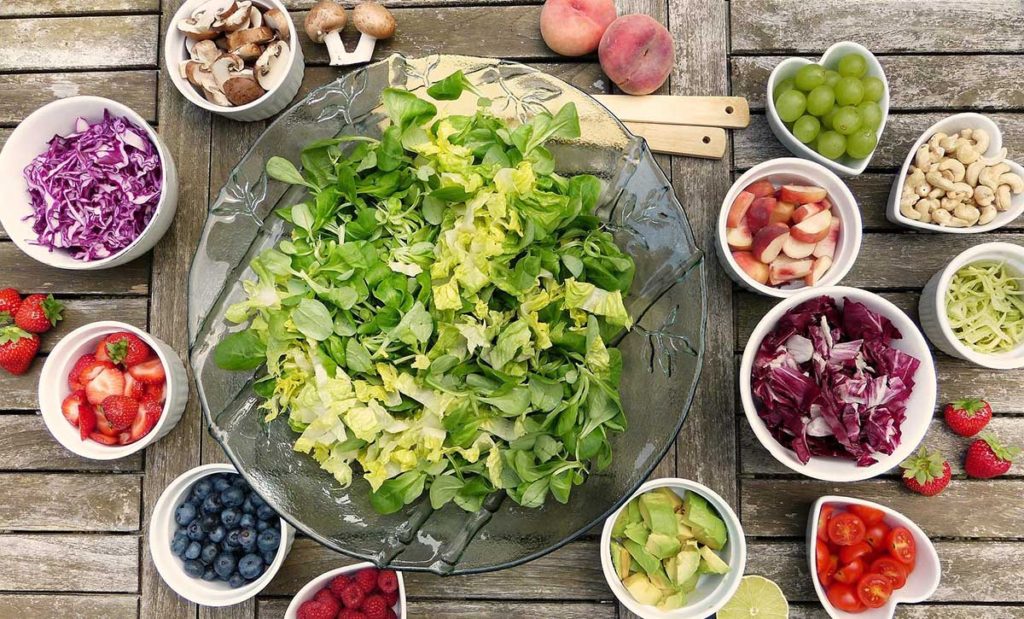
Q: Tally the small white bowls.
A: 12